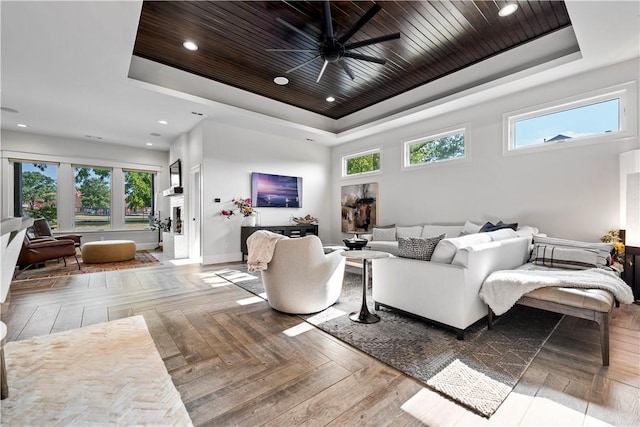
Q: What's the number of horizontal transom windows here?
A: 3